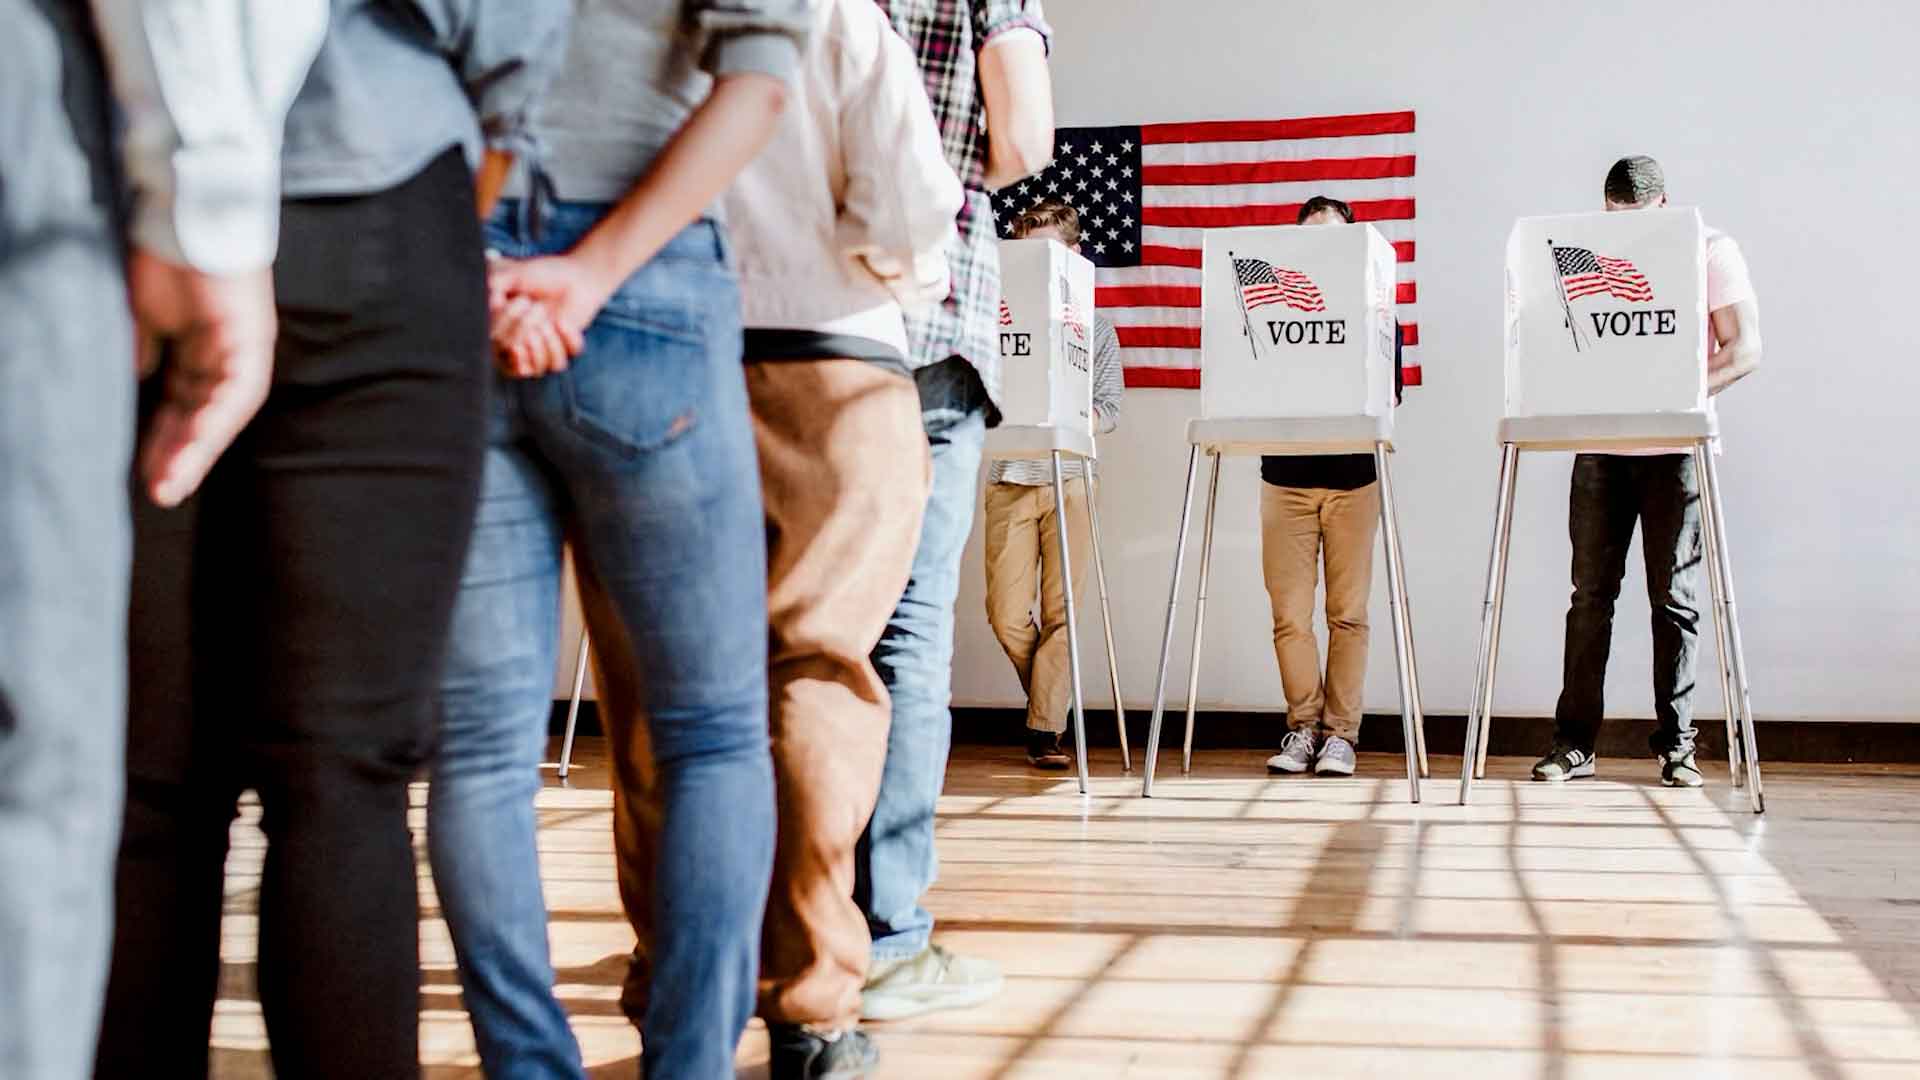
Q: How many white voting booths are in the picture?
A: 3